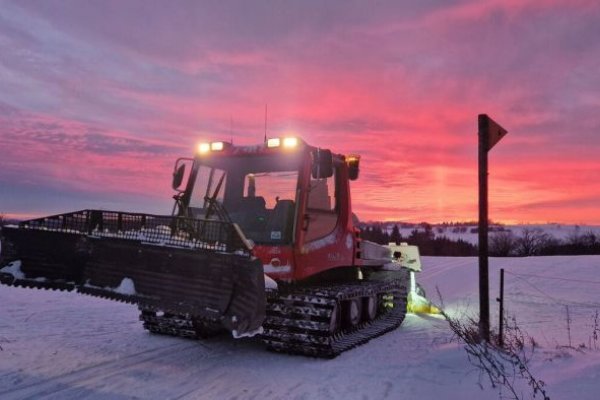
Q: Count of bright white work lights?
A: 4